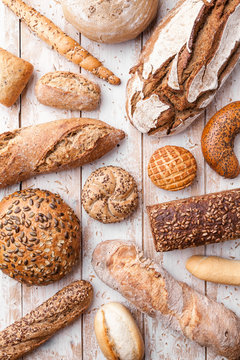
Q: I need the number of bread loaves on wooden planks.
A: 15